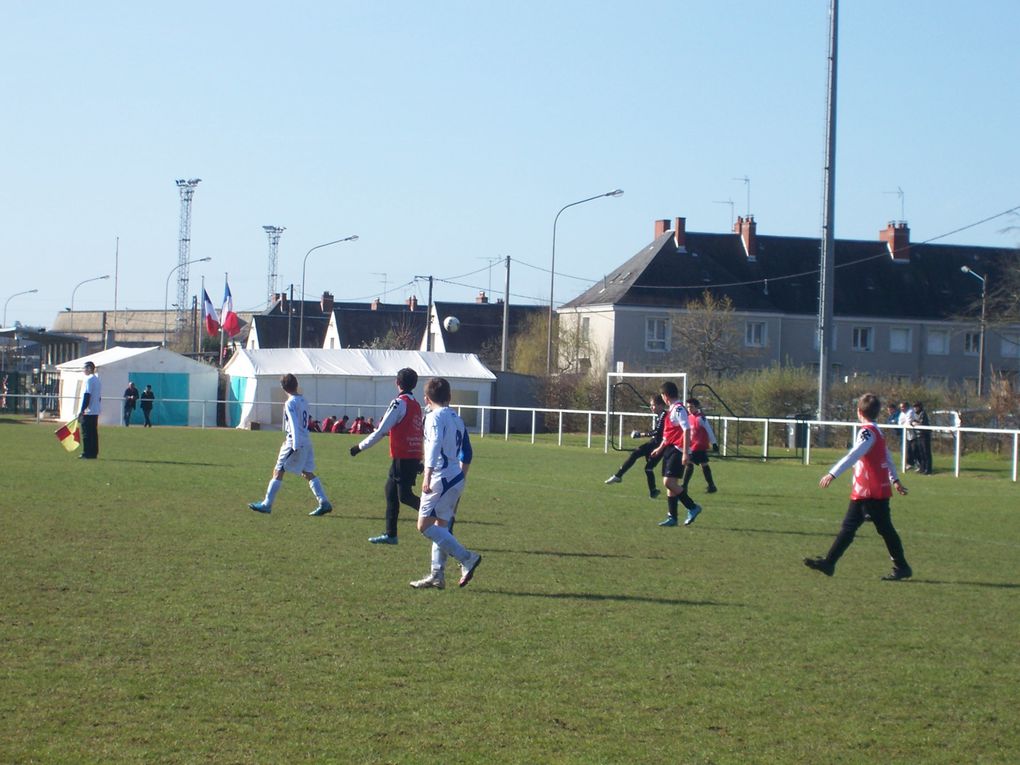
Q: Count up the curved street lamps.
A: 5